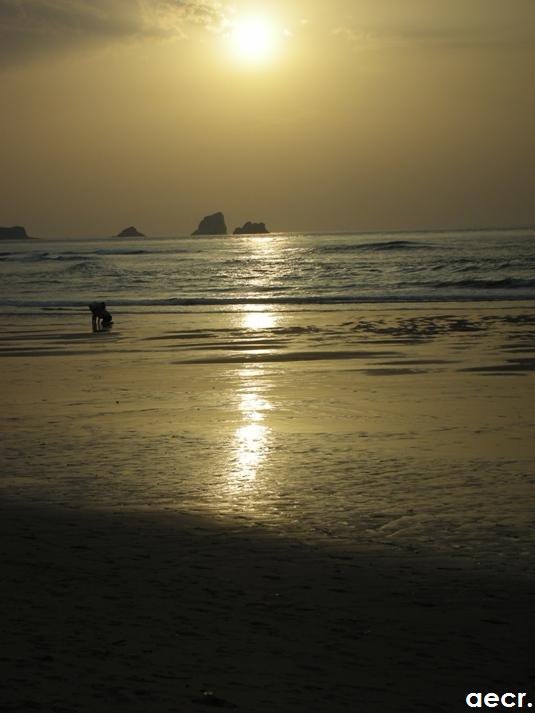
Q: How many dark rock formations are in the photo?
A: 4